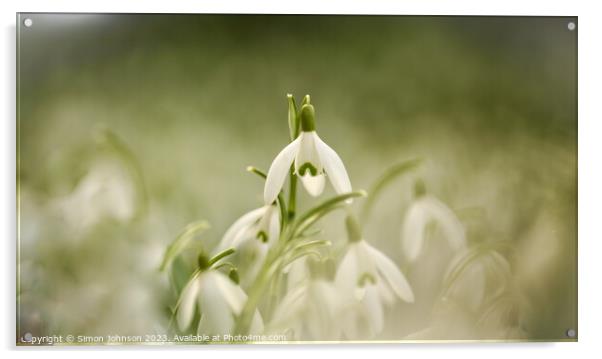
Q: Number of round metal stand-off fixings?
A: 4